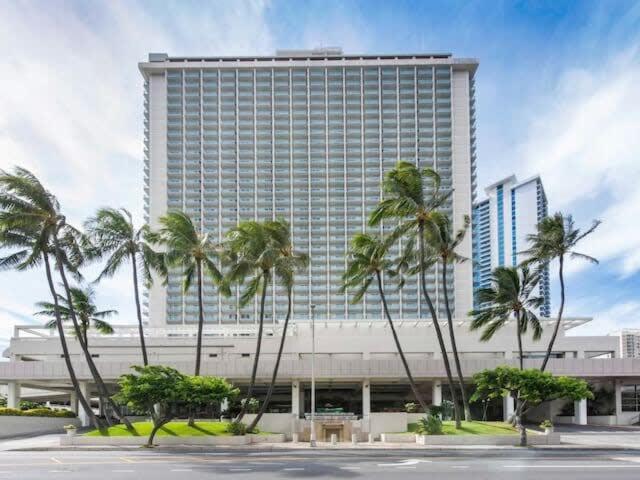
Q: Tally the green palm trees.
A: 12